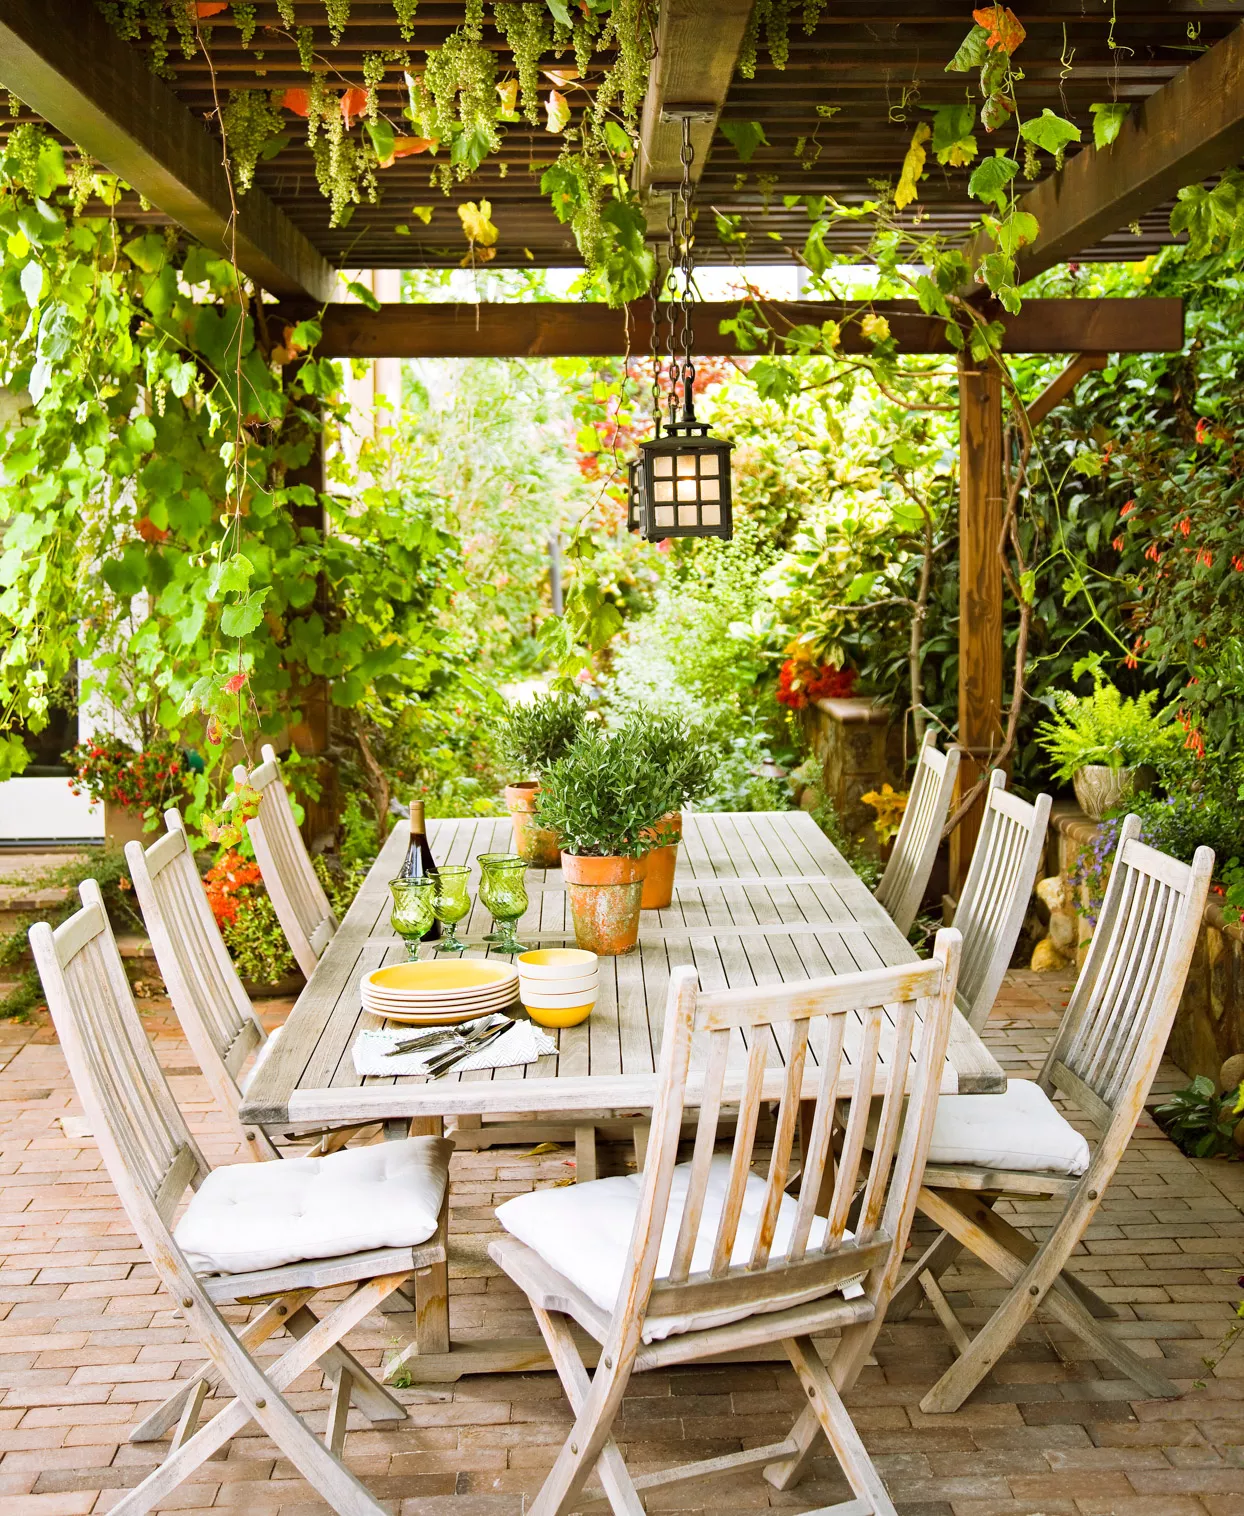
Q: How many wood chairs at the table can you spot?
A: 7